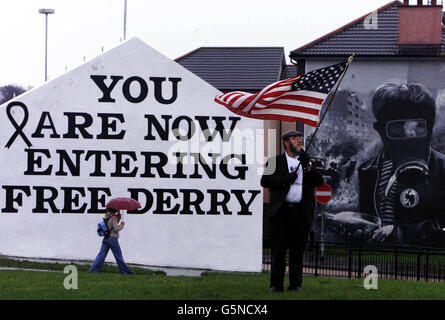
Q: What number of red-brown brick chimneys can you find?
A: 1